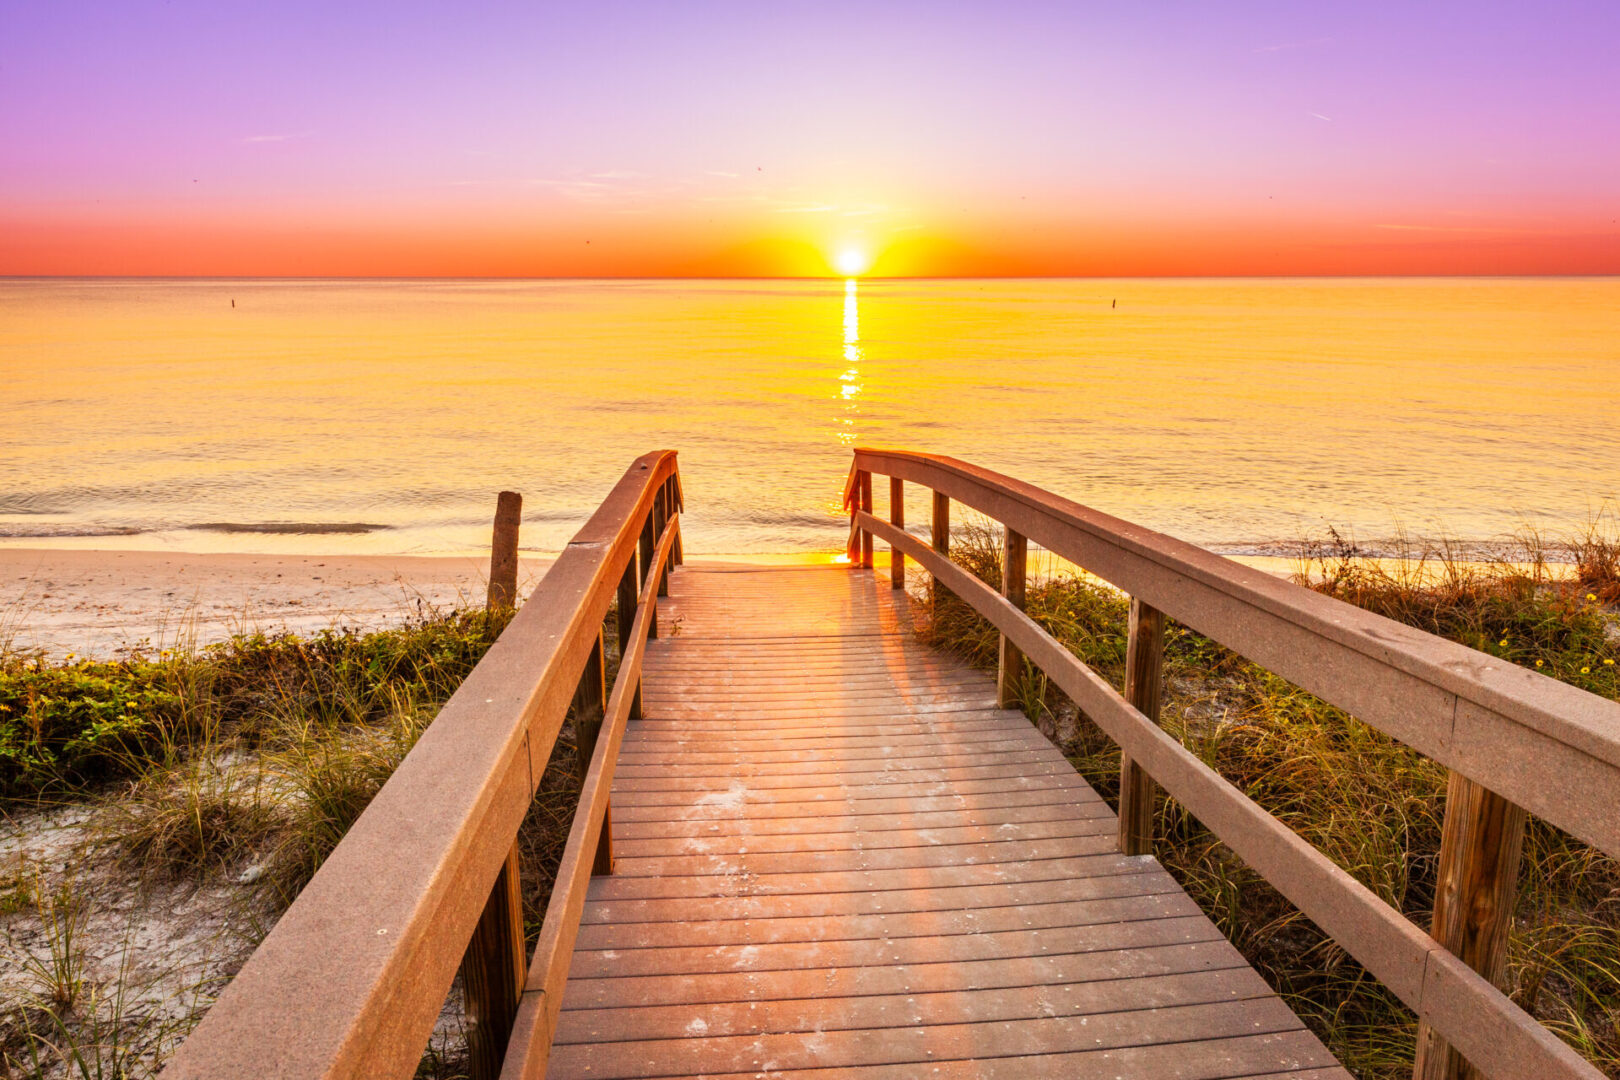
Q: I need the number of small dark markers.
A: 2